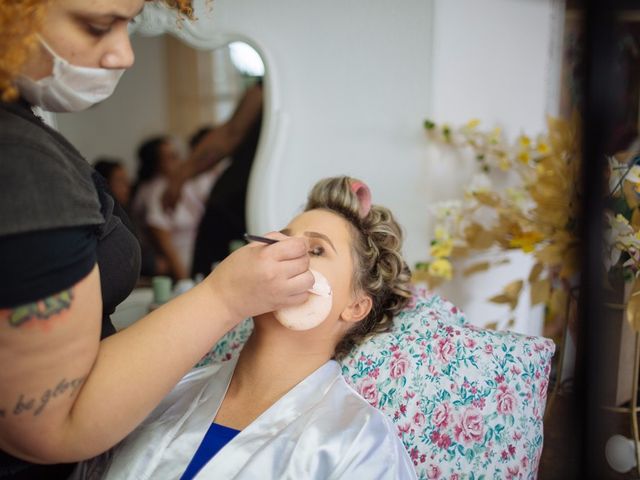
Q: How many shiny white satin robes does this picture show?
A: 1